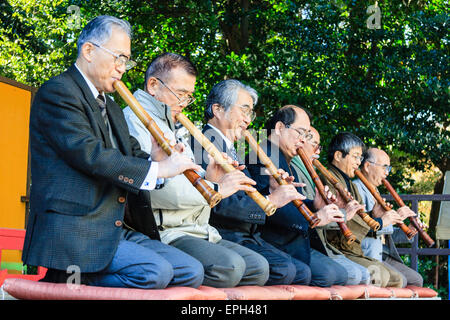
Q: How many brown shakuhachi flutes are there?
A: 7